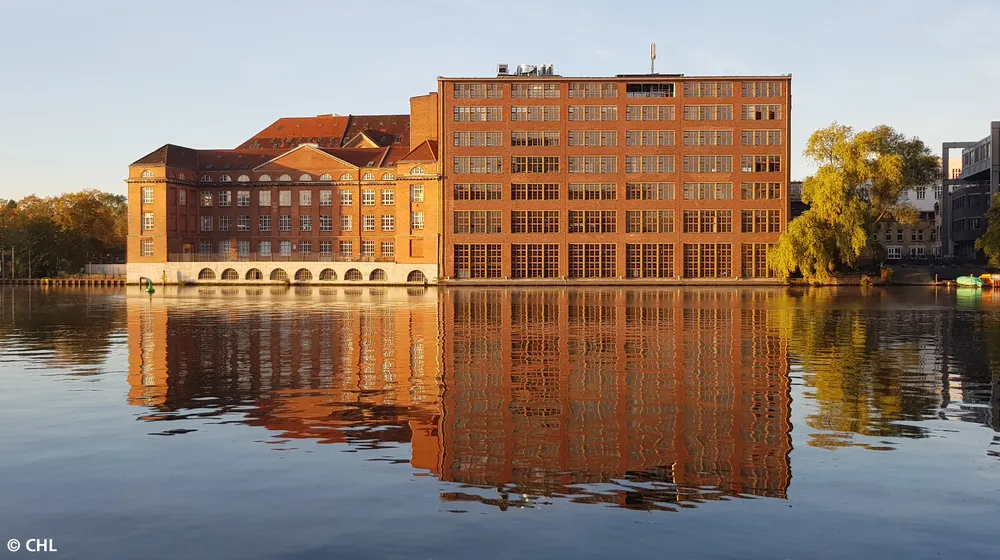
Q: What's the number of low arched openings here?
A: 9